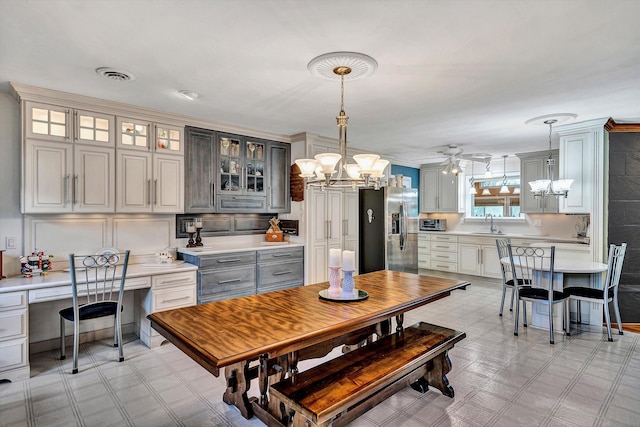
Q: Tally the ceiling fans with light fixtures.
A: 1